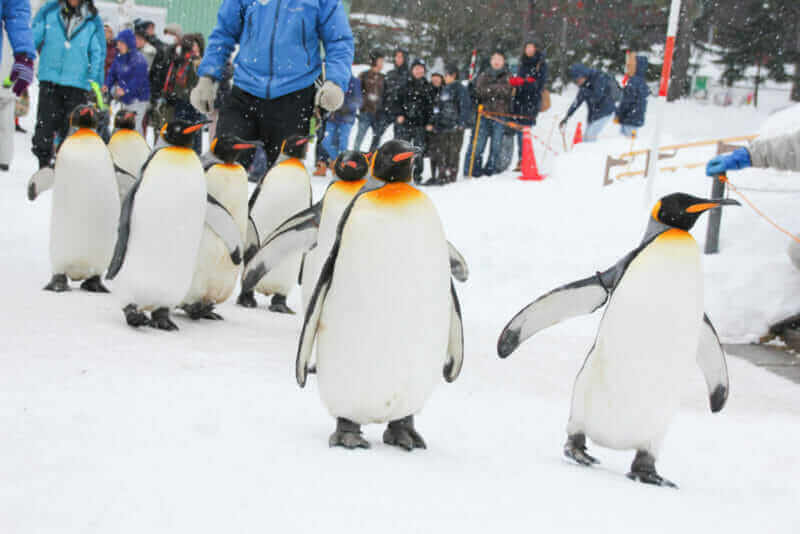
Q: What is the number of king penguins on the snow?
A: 8